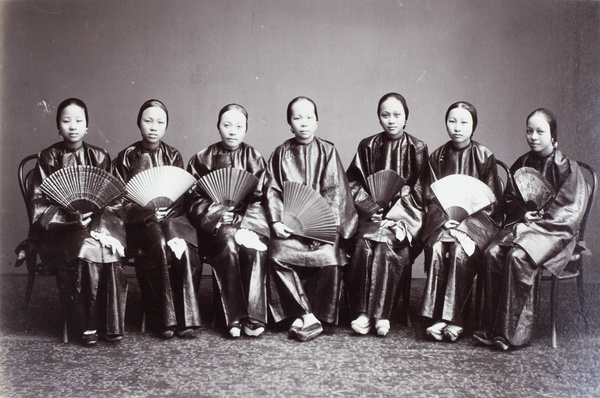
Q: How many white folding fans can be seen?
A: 2